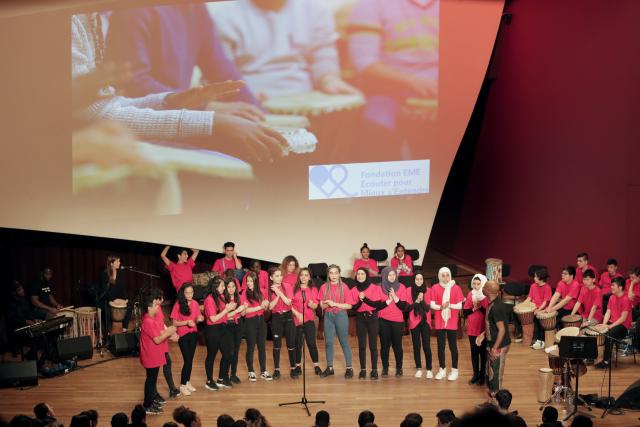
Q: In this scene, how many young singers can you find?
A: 14